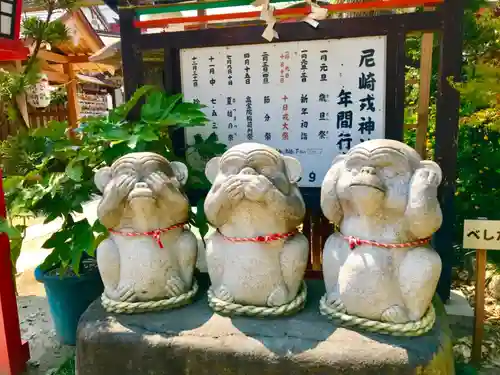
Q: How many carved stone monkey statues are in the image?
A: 3